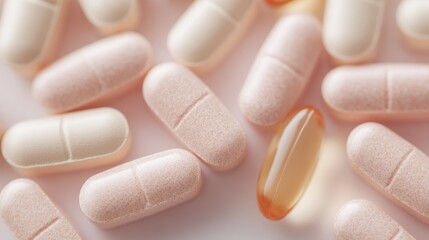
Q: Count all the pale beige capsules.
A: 6